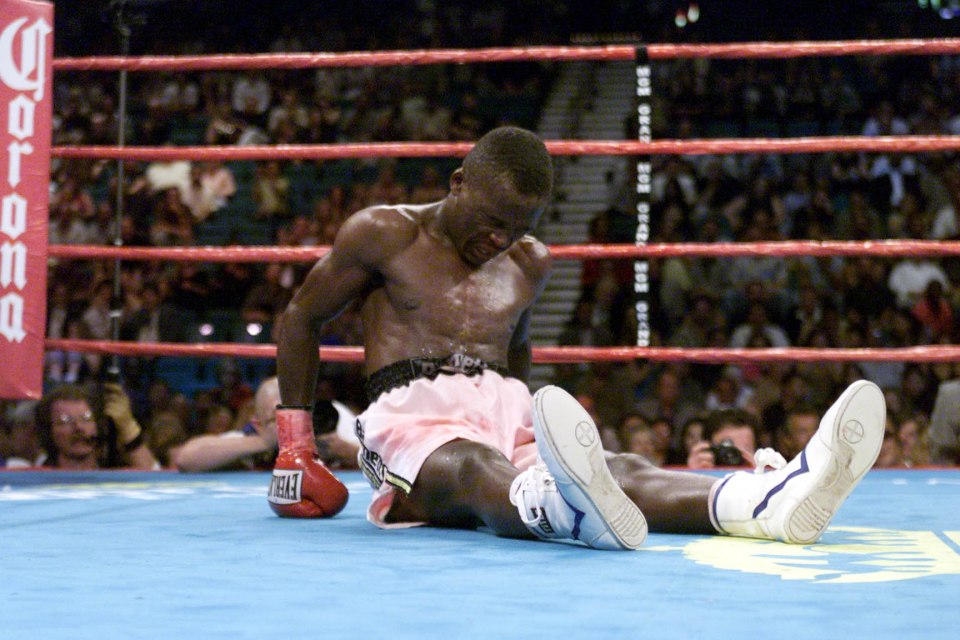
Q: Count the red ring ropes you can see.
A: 4